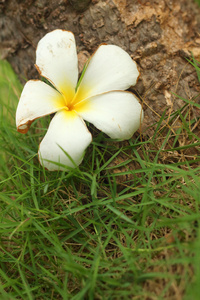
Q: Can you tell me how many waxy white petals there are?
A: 5